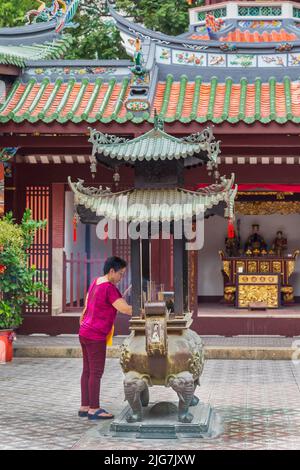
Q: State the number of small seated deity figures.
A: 3